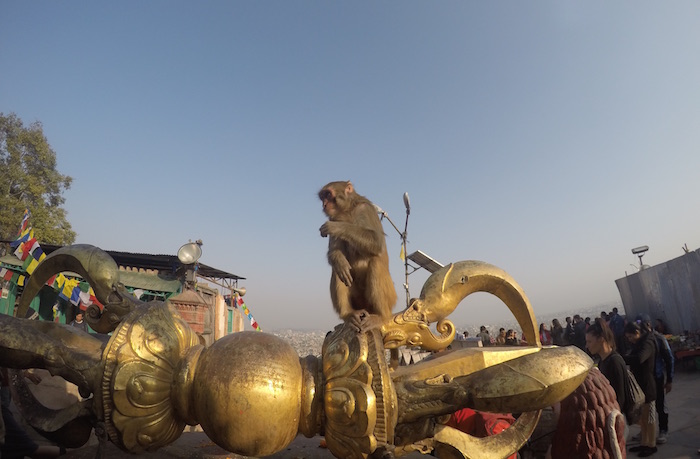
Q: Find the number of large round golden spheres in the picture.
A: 1